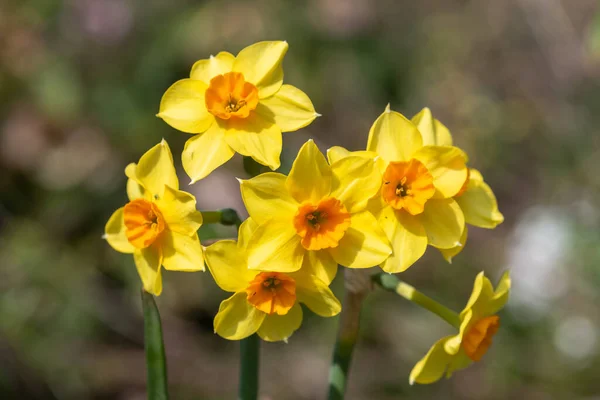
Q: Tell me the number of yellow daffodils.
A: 7